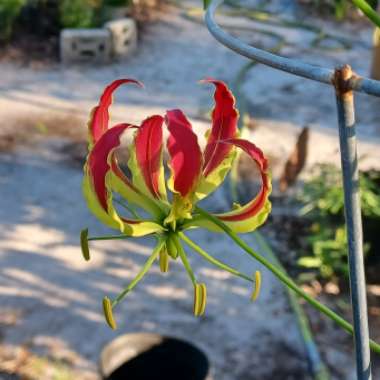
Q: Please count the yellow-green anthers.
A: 5